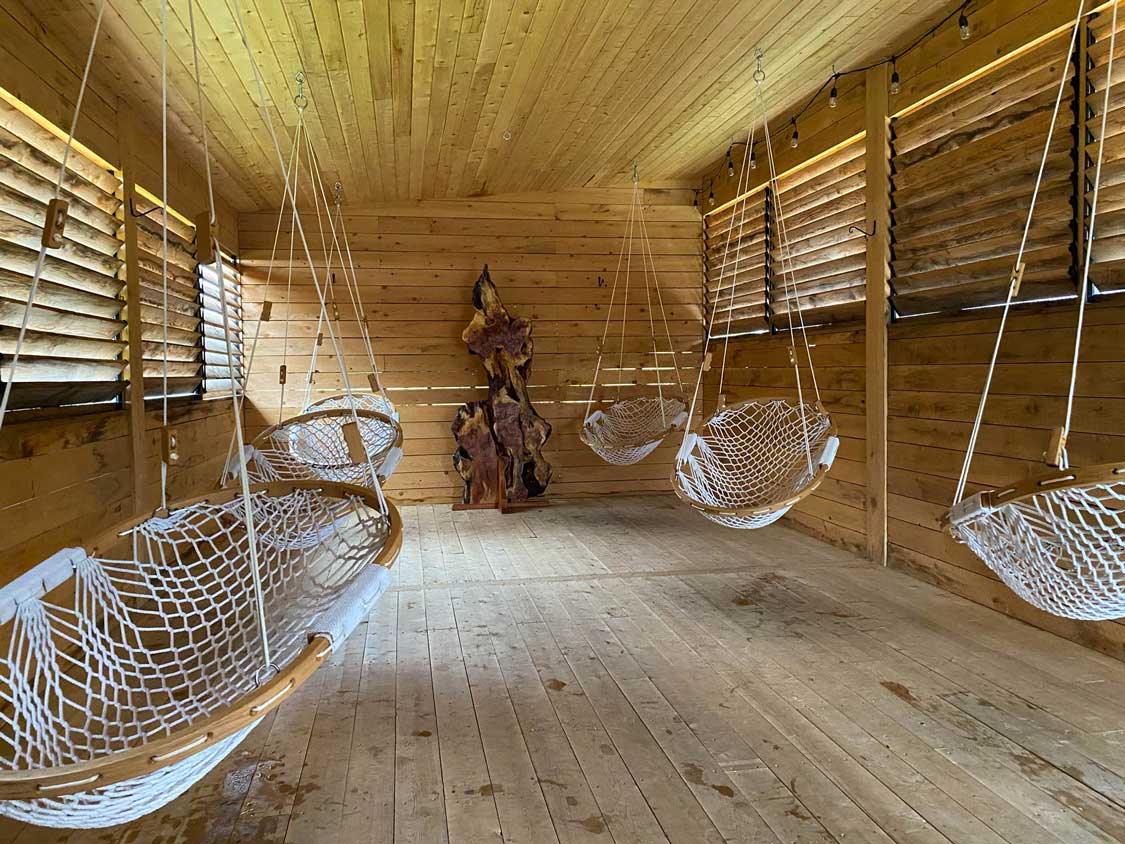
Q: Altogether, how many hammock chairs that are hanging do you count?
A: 6